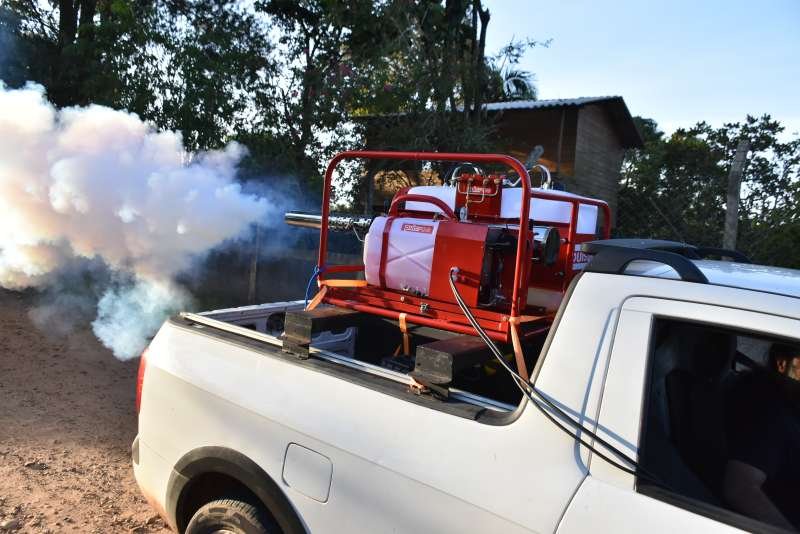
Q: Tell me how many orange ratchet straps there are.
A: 3